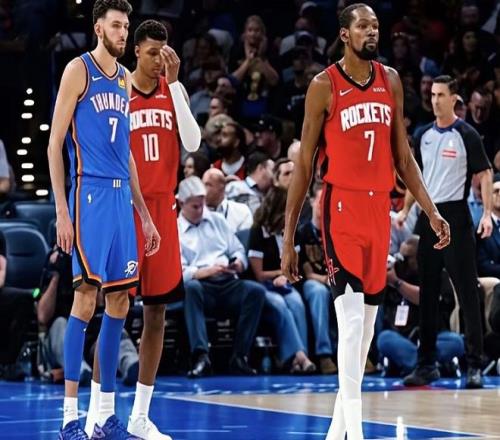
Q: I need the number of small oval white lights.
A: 9